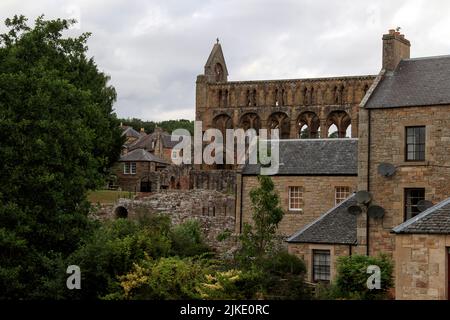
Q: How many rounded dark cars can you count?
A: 0